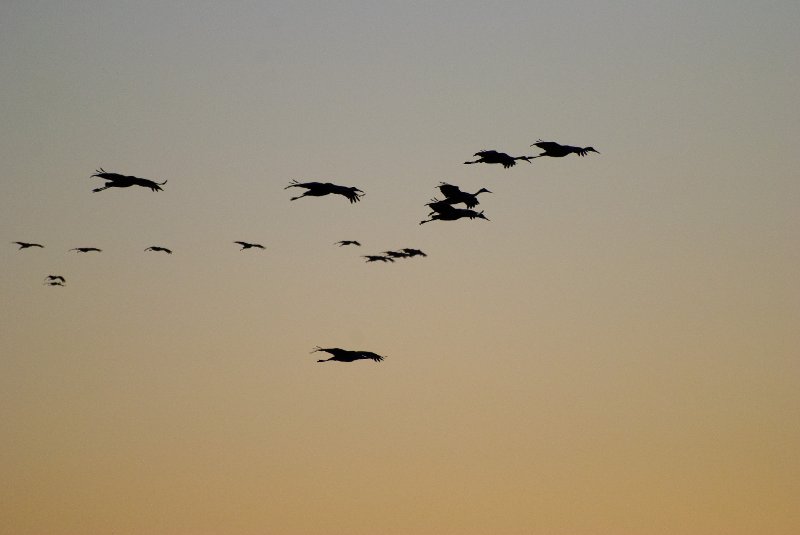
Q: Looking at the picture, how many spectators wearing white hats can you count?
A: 0